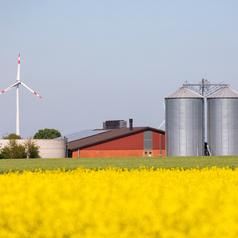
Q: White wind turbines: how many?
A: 1